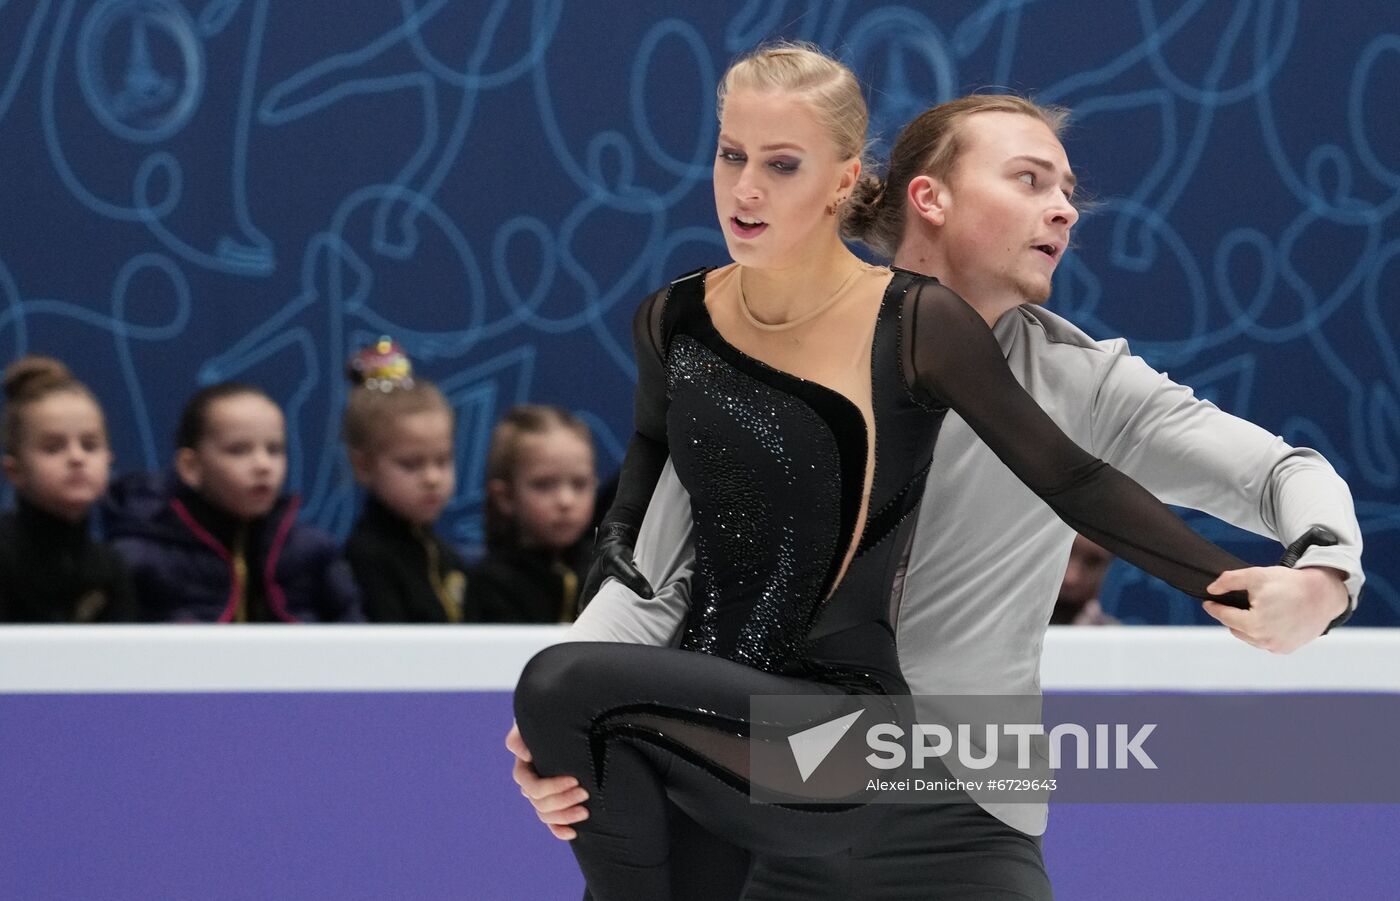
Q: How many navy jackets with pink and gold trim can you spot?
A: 1